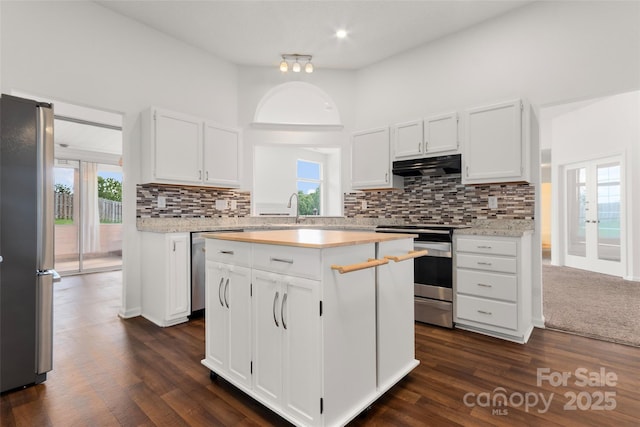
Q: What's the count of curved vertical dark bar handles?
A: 4